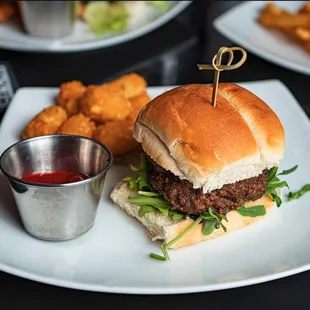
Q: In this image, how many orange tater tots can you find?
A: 7